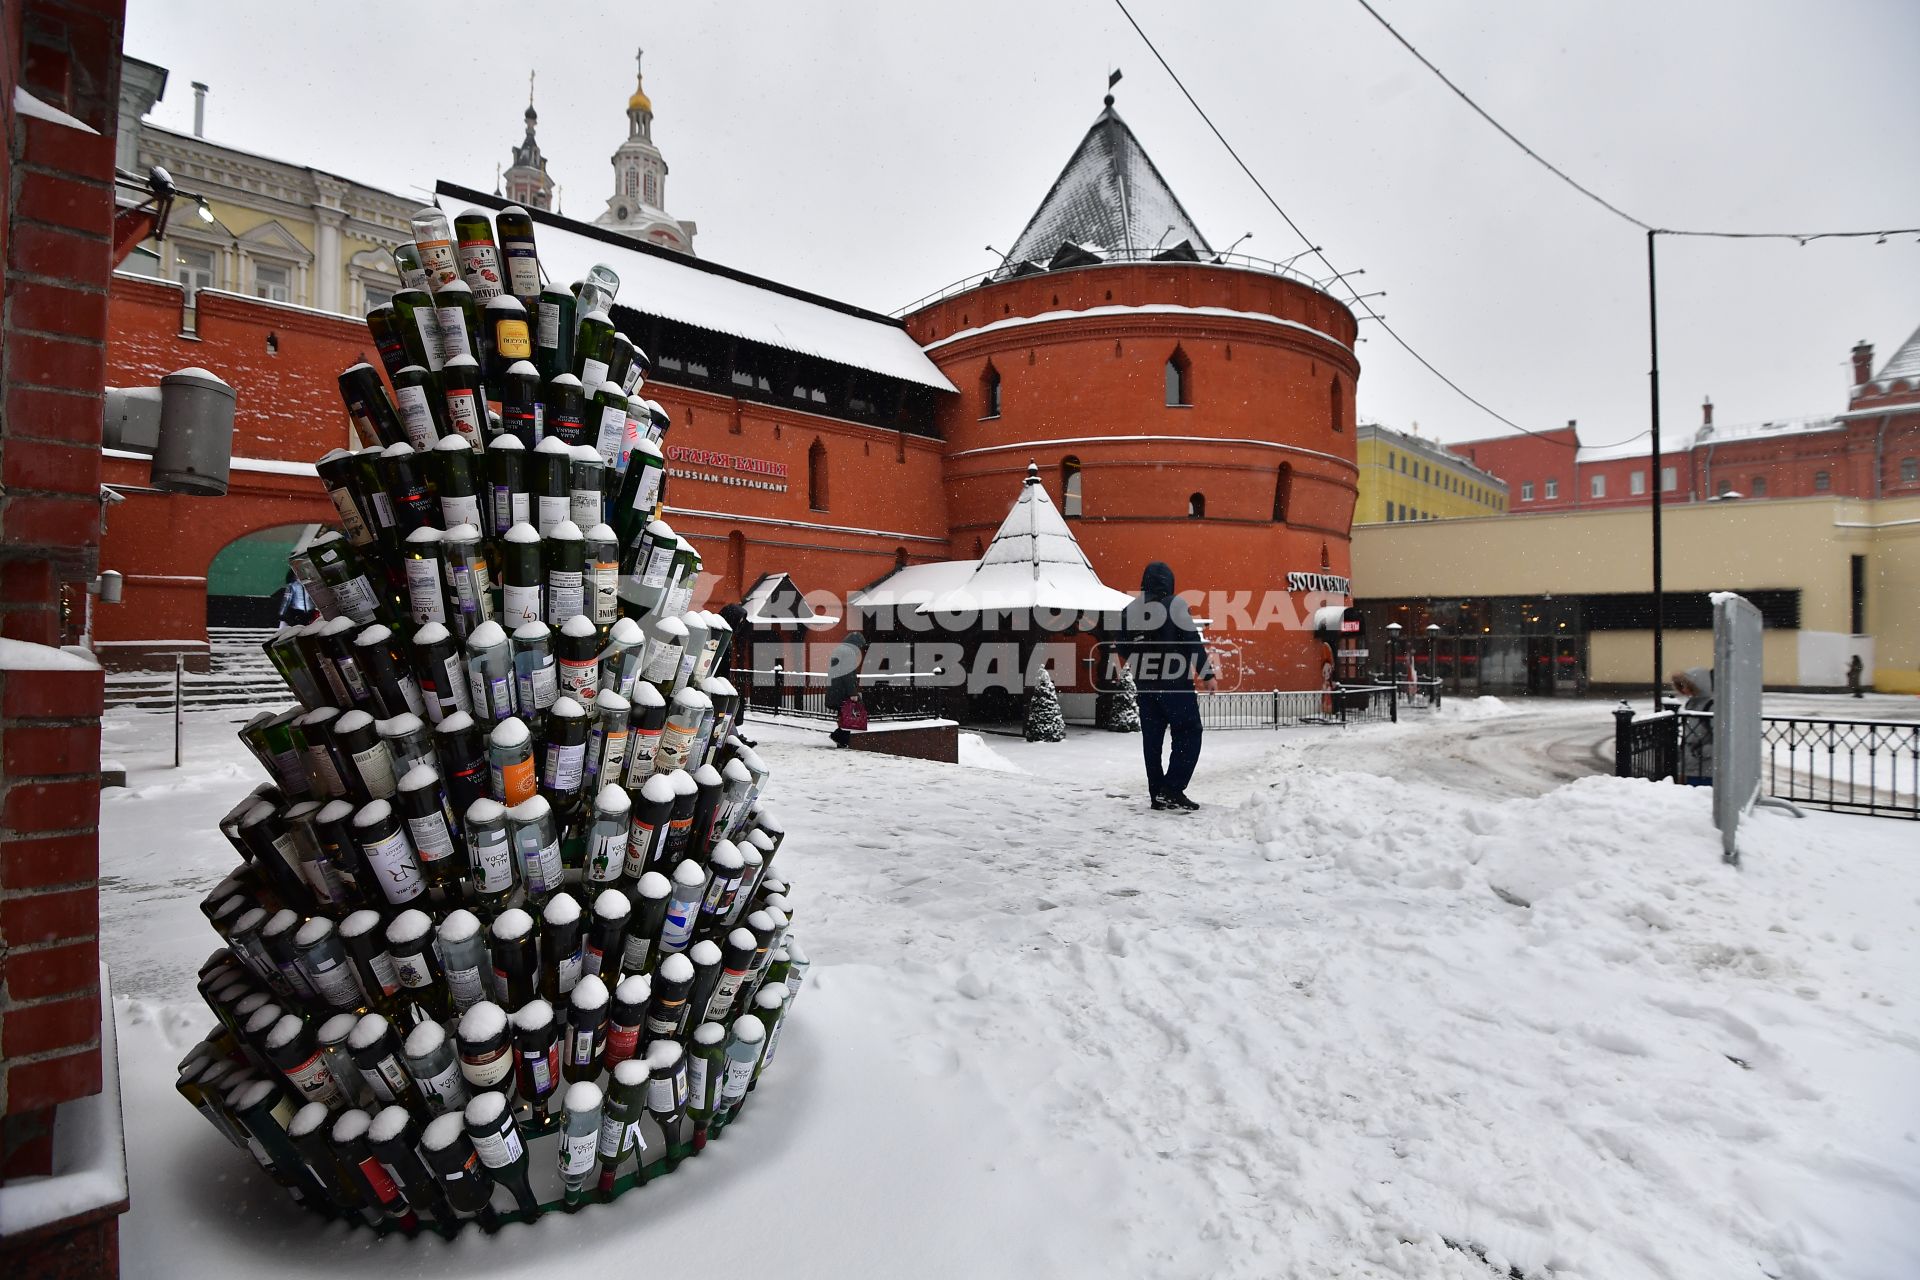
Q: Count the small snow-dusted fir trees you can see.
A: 2